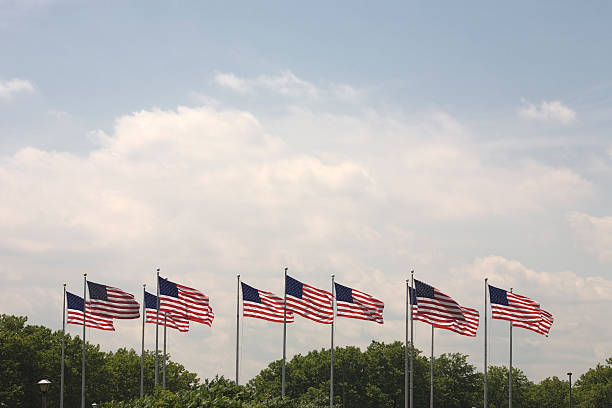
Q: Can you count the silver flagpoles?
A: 13